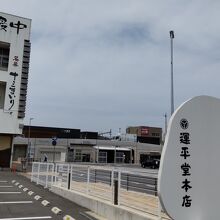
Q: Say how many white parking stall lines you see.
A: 5